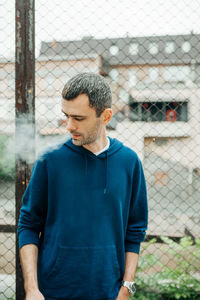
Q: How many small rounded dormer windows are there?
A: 5